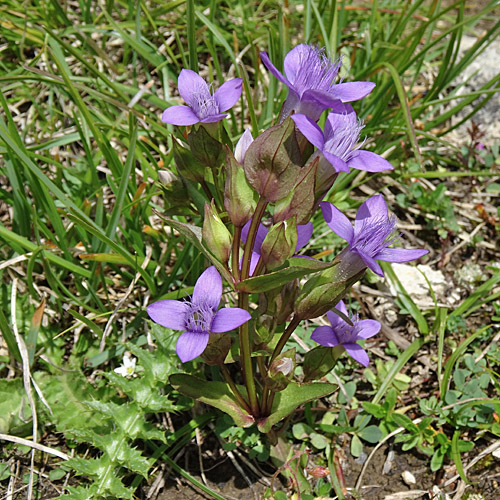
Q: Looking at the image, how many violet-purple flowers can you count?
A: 7